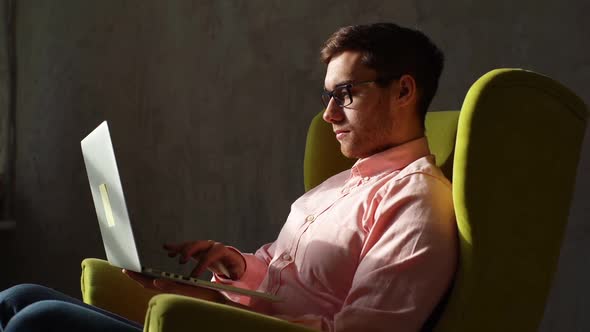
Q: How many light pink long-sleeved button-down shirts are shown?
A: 1